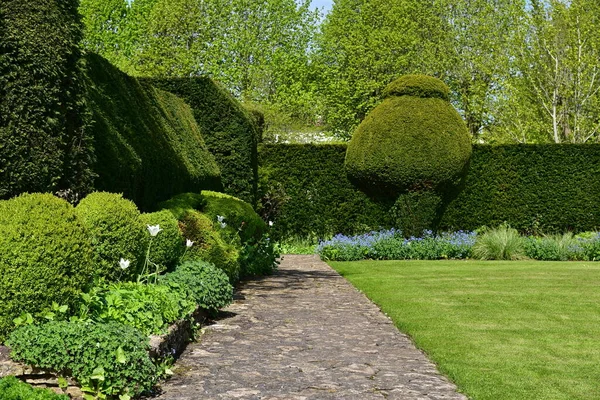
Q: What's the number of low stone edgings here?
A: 1